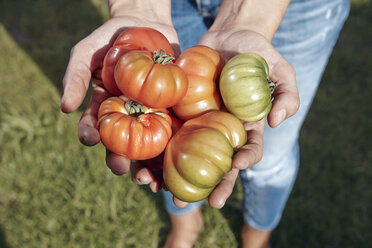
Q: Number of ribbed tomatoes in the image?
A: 6